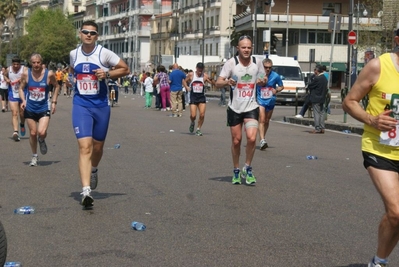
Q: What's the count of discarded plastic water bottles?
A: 6